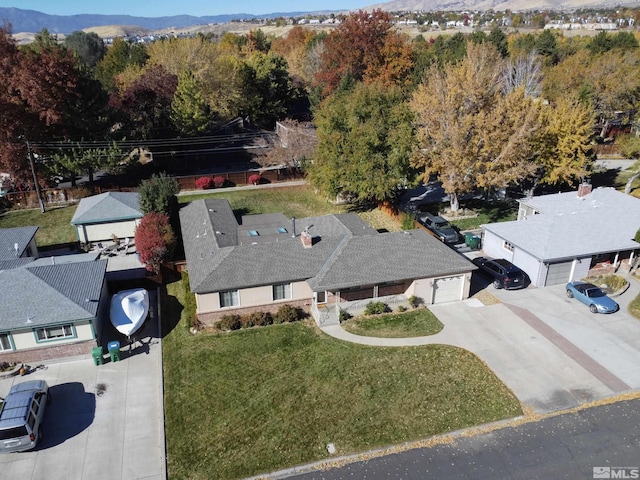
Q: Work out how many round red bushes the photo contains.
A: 3